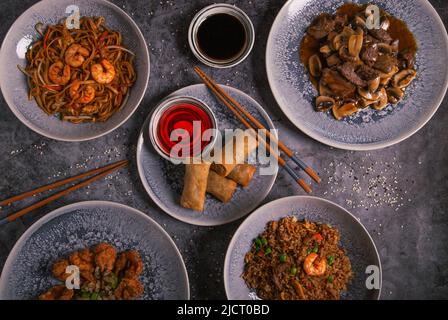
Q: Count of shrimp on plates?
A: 5